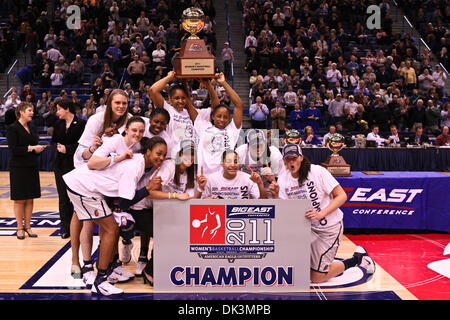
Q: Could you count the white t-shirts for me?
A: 10